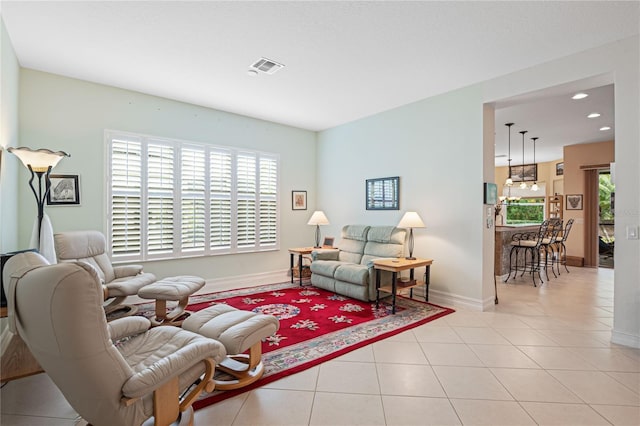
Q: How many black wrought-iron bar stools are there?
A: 3